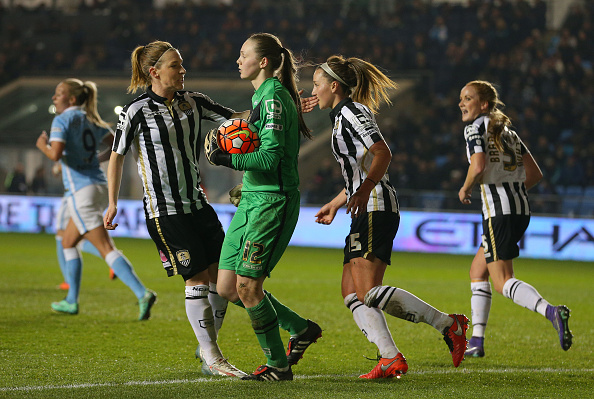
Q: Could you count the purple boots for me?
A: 2